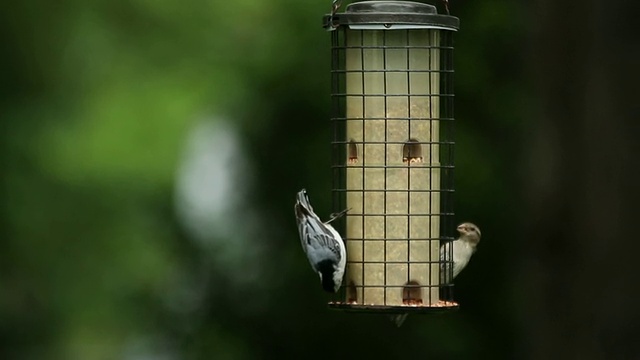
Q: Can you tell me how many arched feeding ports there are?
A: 4